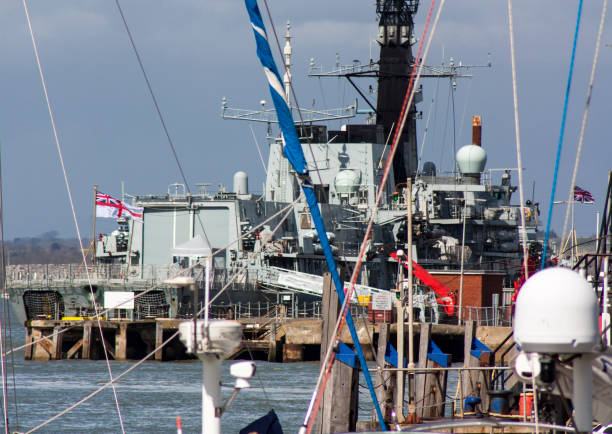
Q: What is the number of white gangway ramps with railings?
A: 1